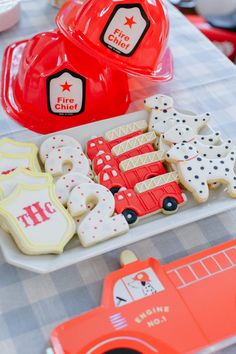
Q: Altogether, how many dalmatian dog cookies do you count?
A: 4